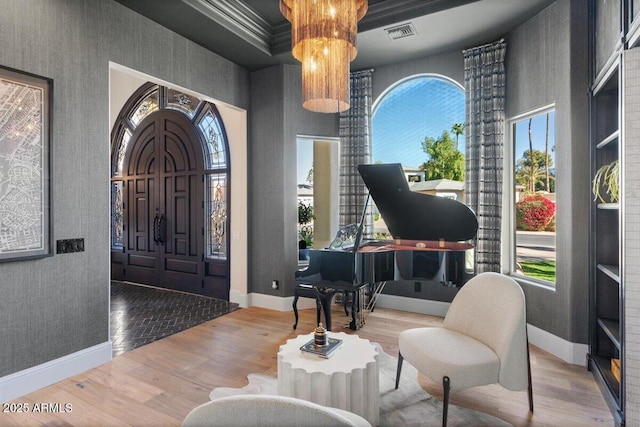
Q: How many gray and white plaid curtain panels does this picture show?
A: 2